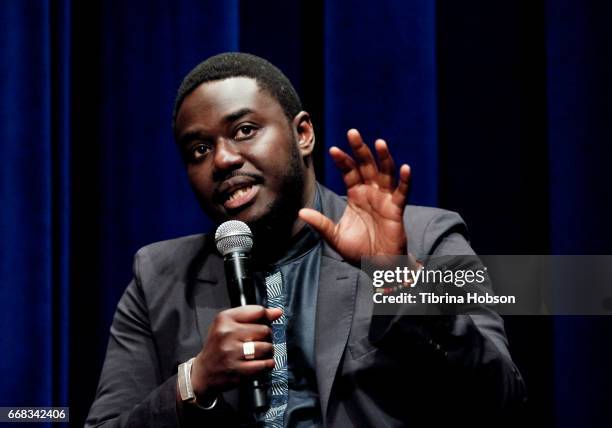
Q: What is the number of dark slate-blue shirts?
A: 1